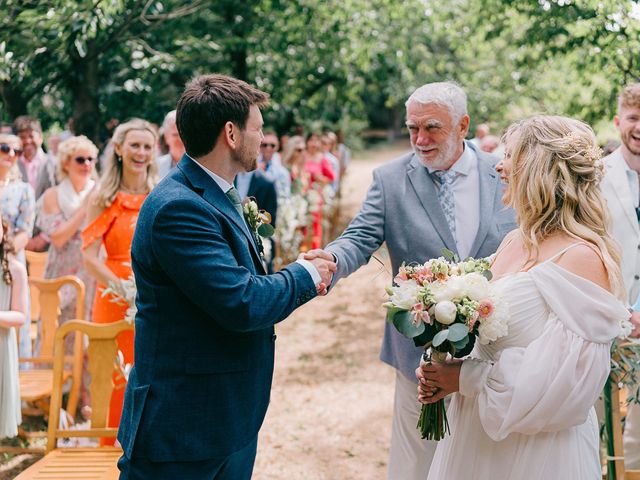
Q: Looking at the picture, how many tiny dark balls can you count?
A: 0